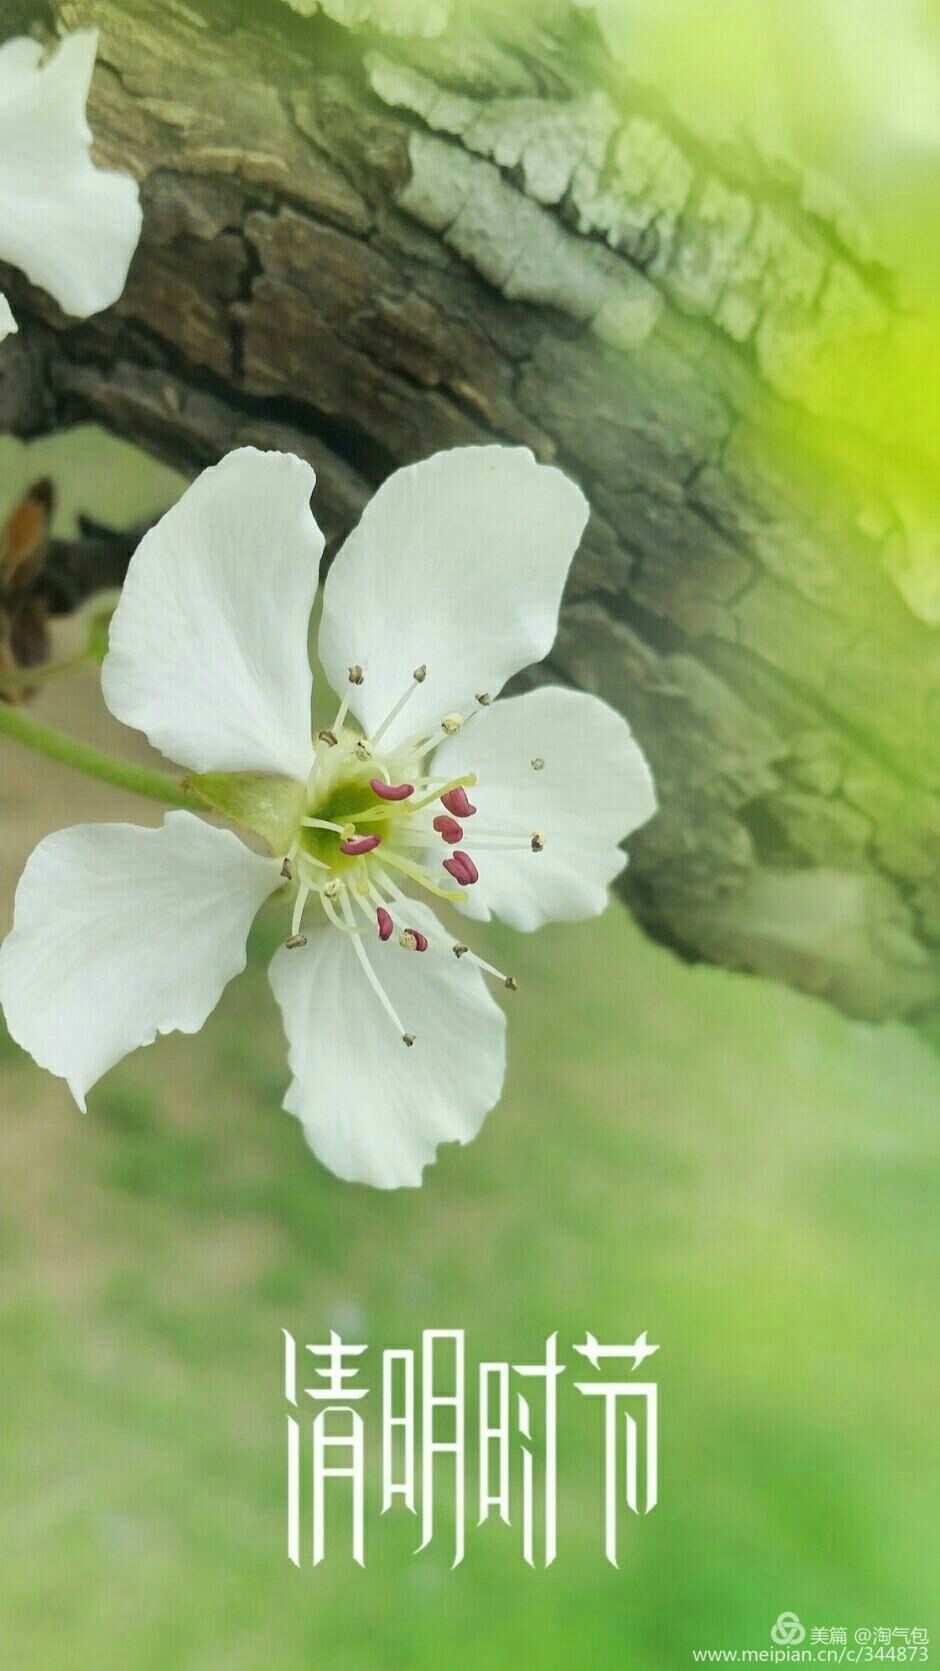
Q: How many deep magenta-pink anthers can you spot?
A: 7